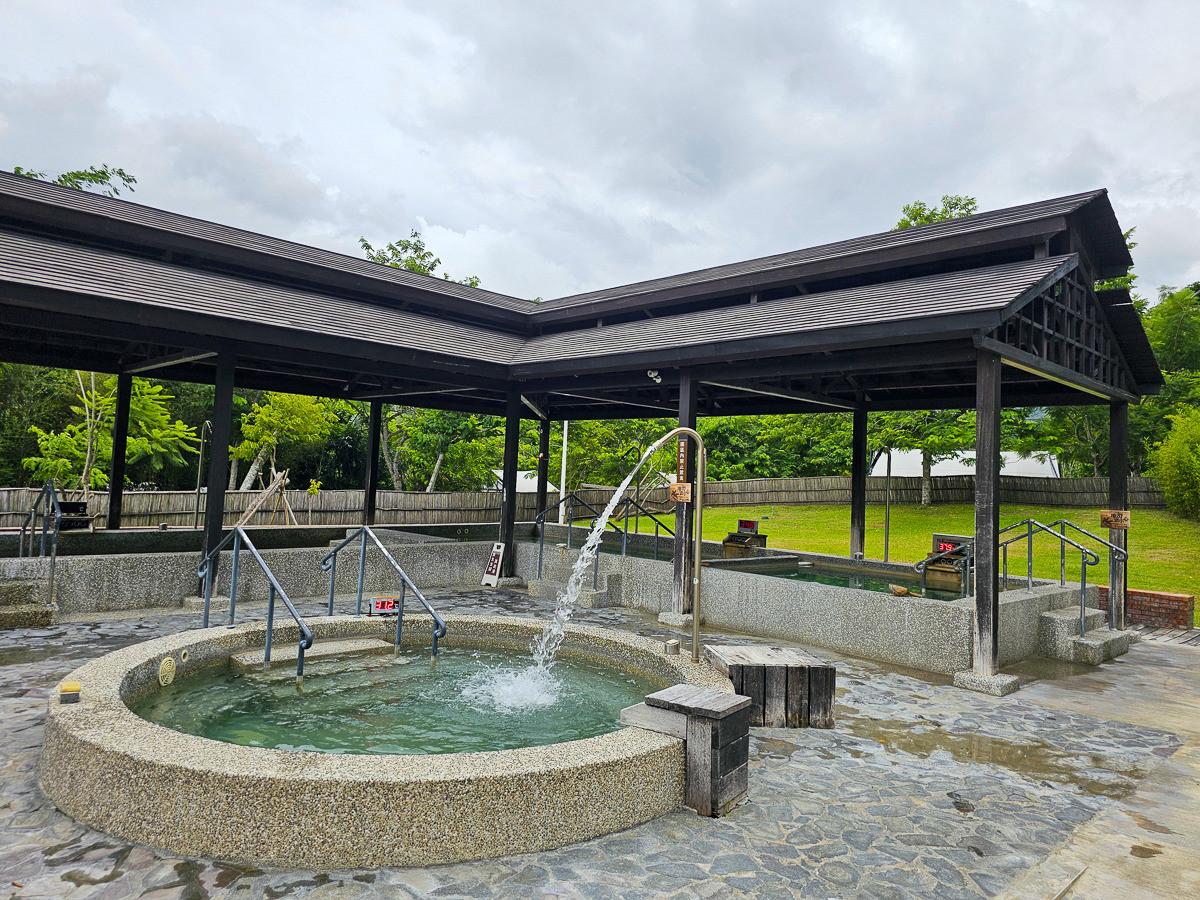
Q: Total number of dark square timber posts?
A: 9